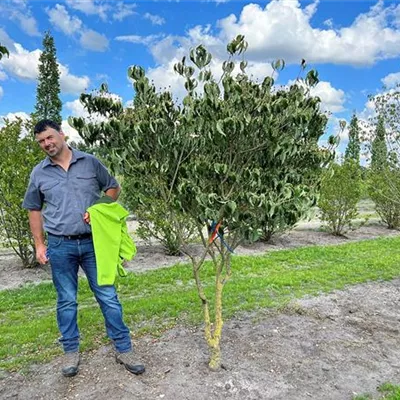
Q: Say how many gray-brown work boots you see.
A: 2